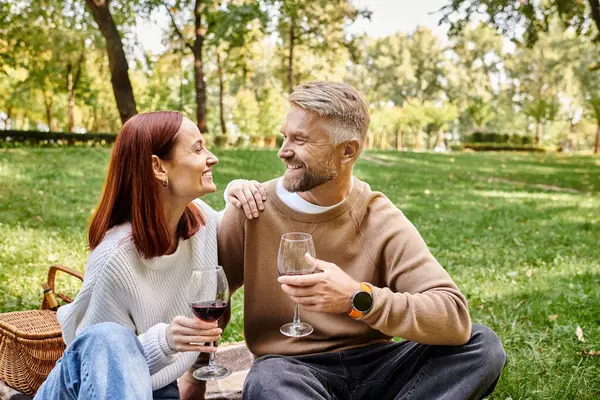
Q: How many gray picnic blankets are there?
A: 1